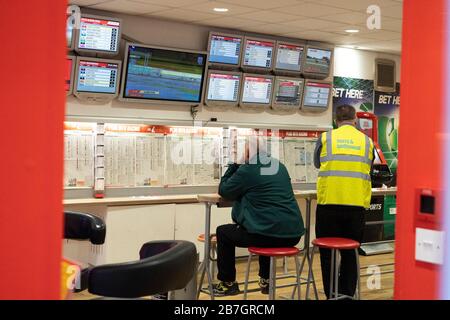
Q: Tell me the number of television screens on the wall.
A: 13